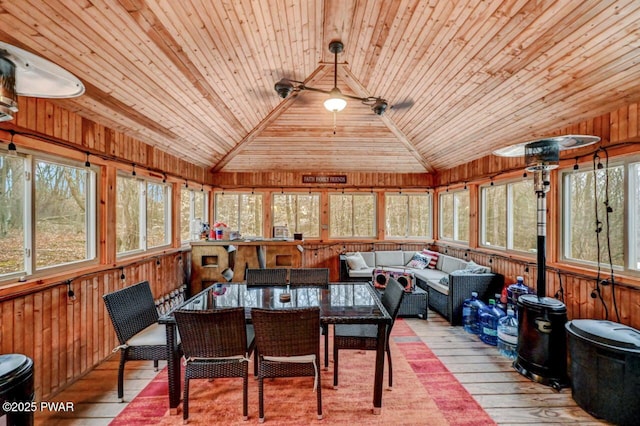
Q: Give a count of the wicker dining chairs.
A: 6